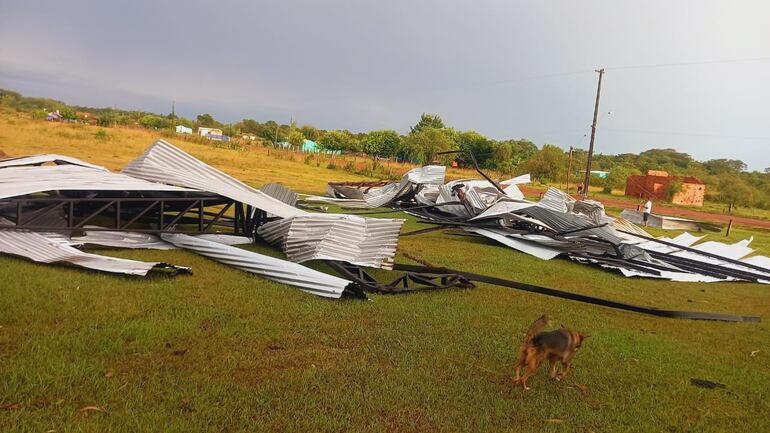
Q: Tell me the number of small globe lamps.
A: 0